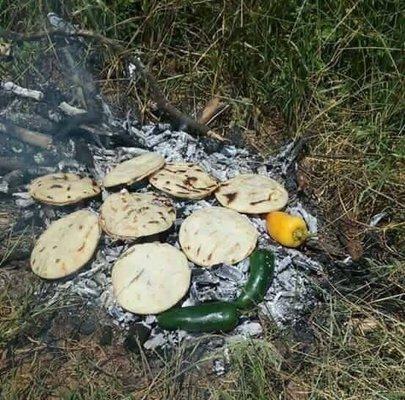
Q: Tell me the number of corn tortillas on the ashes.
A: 8